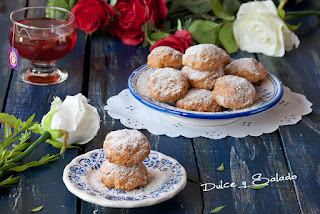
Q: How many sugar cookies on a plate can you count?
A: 9